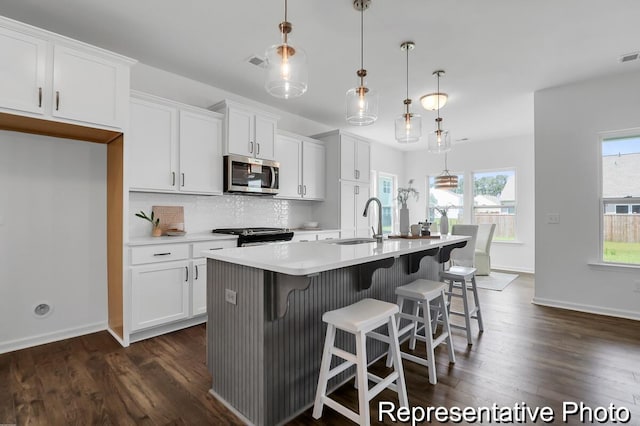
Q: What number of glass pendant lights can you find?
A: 4